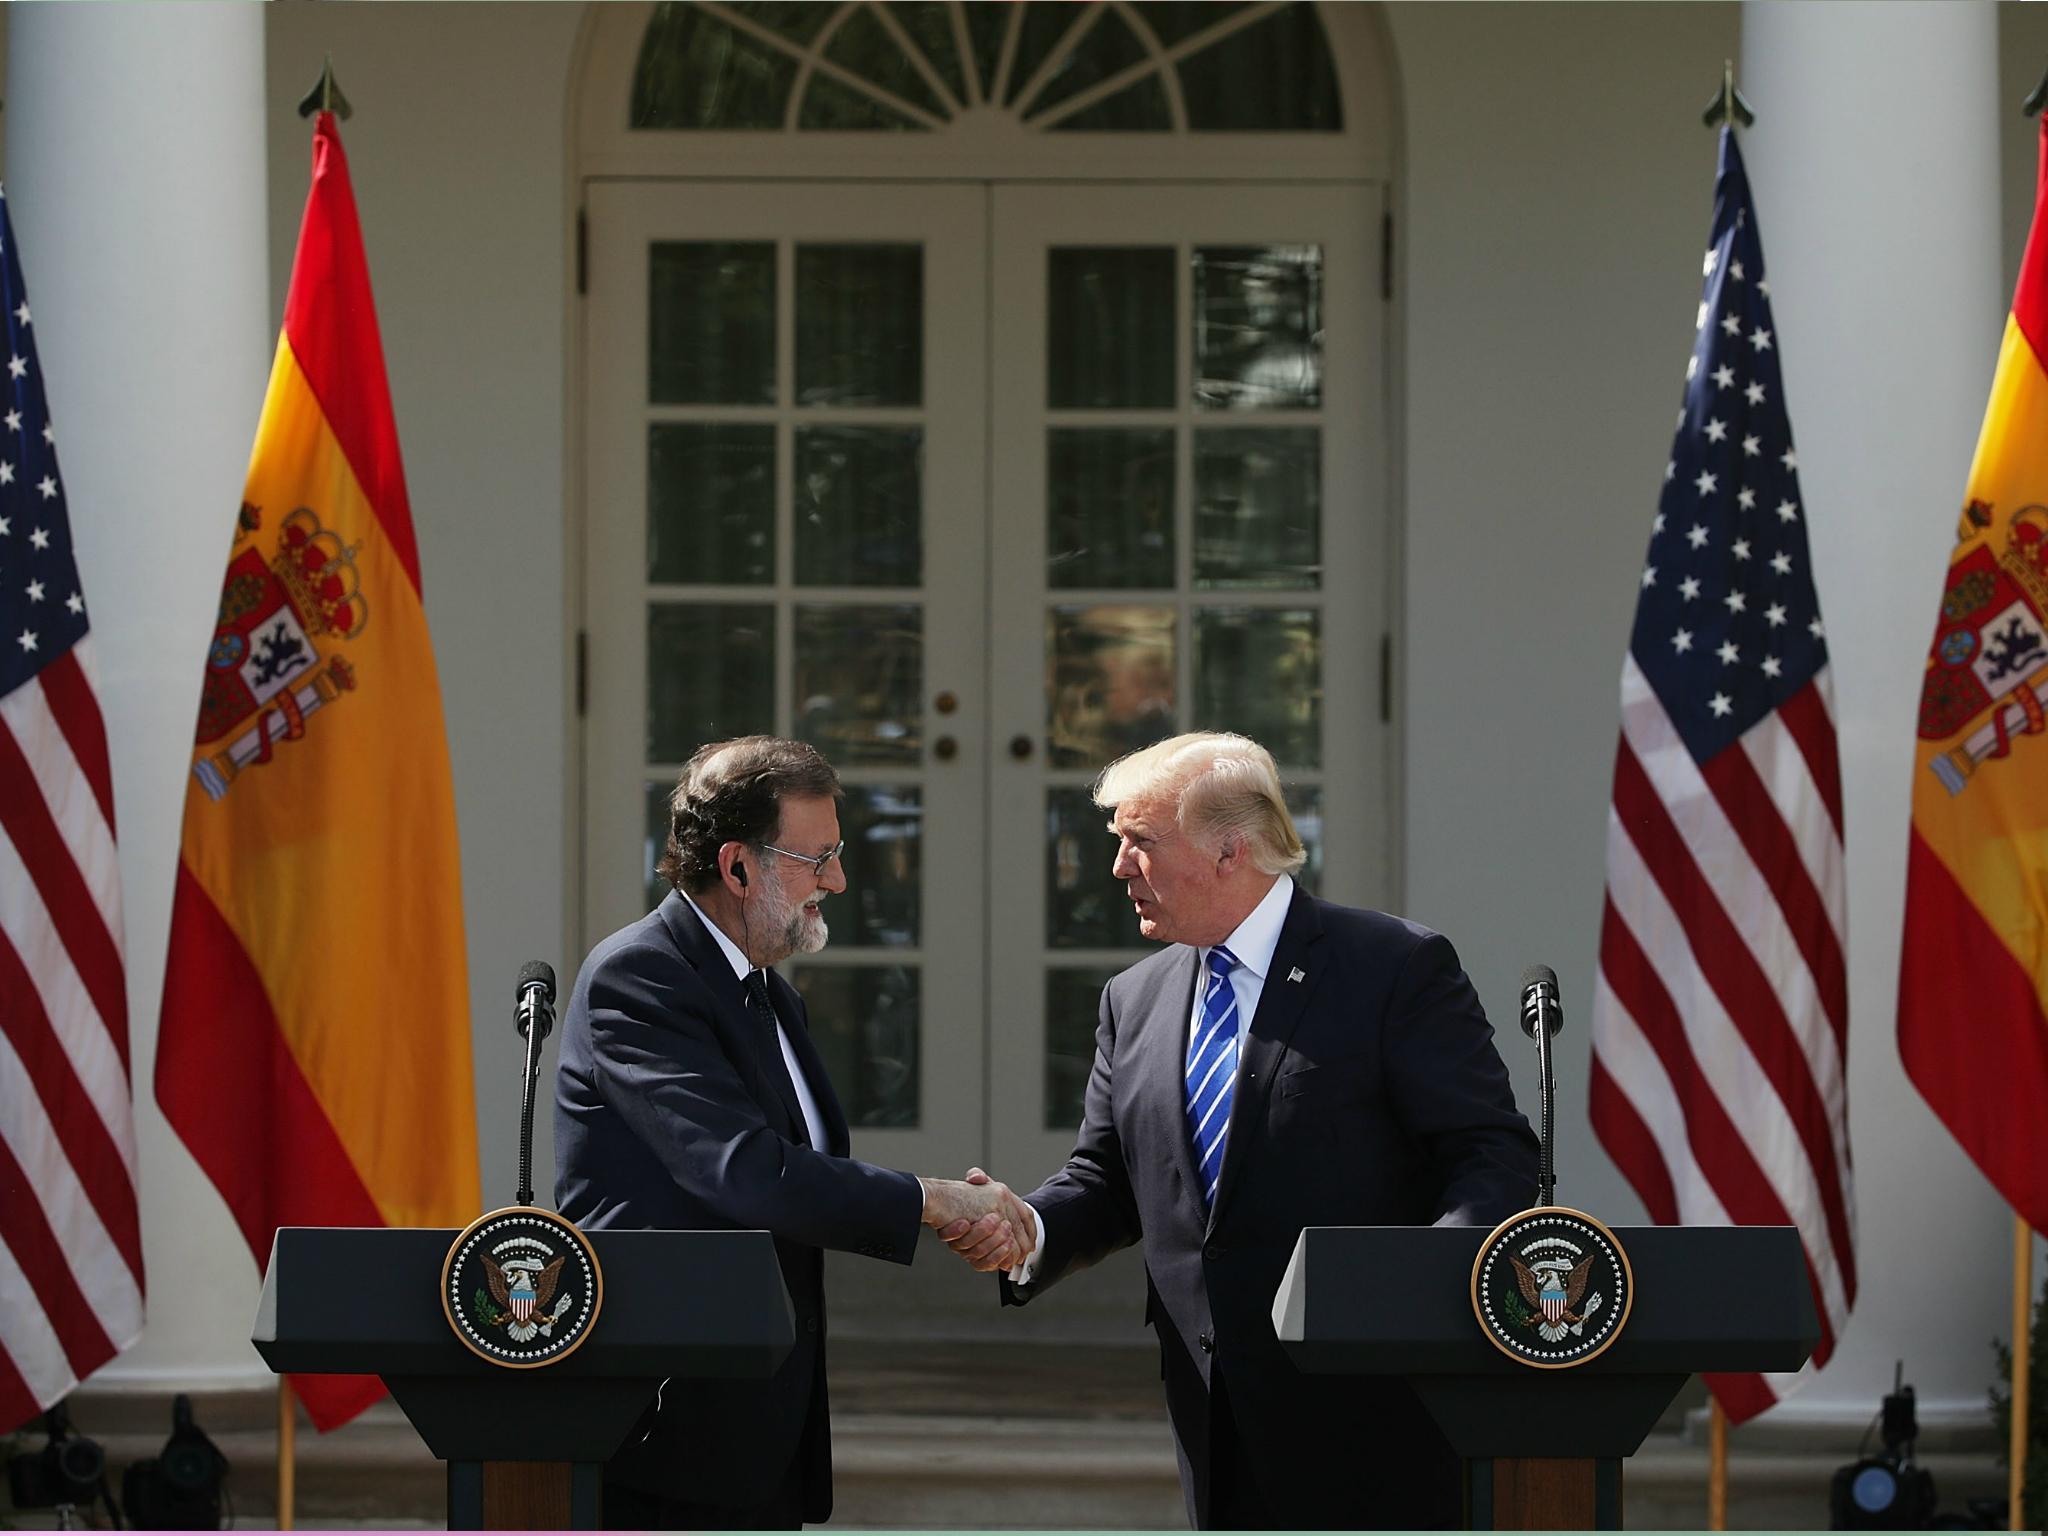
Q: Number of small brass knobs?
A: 3